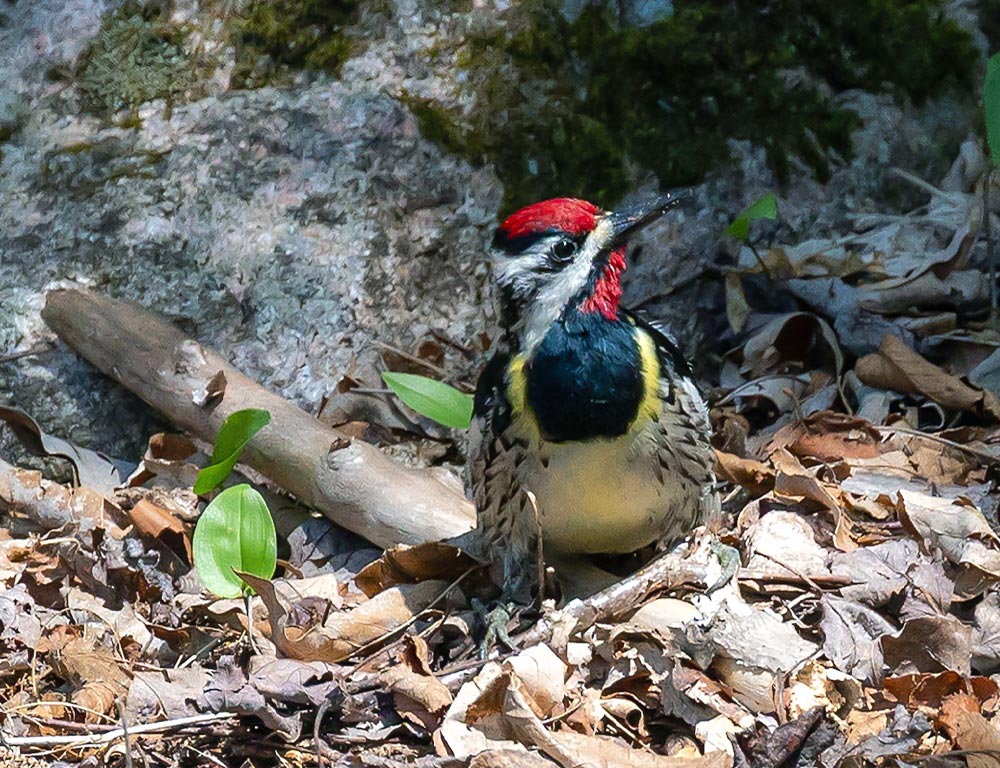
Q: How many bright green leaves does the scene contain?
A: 5